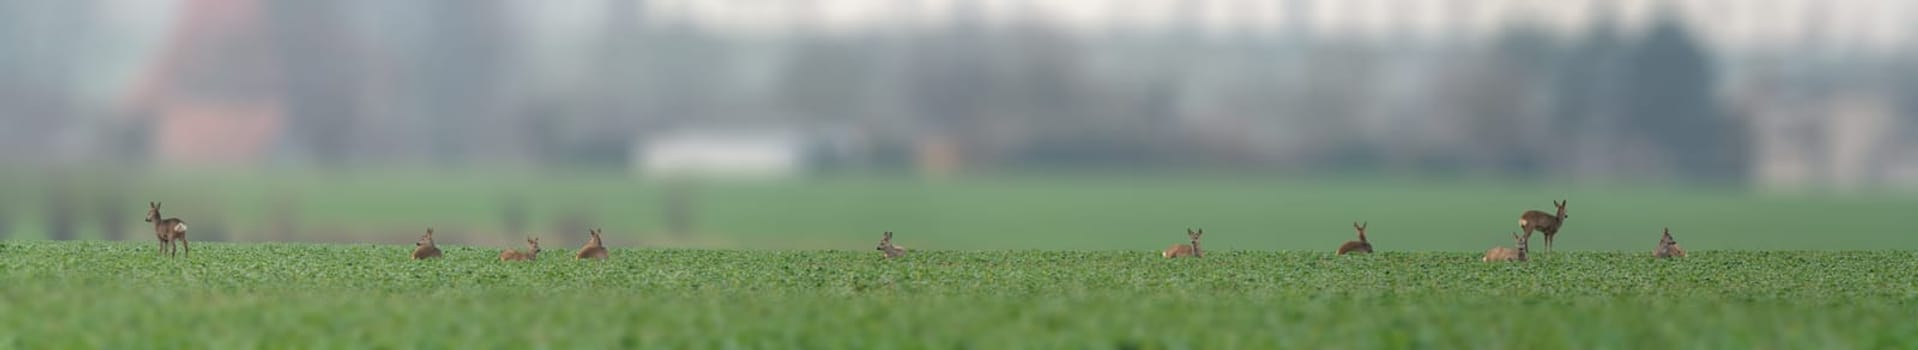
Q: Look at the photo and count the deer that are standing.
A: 2